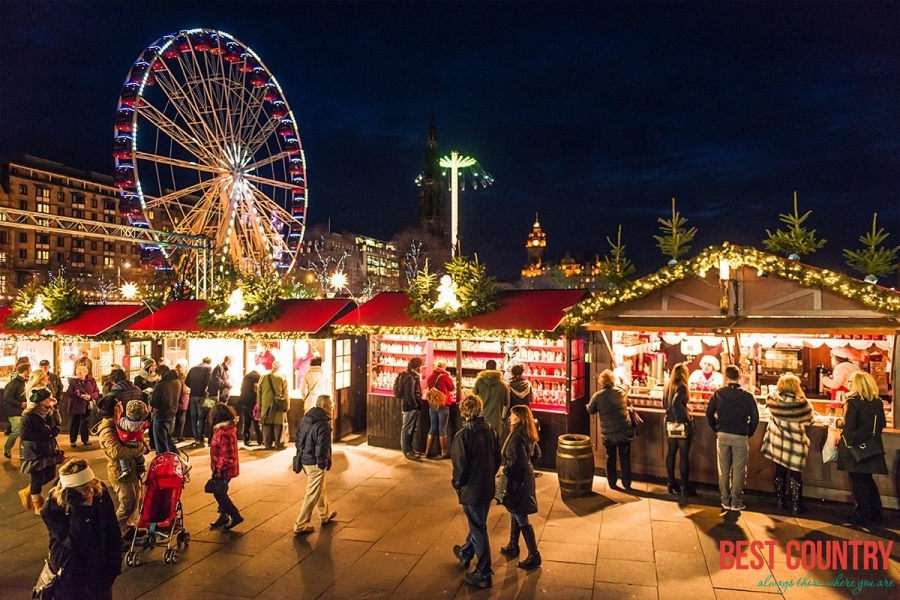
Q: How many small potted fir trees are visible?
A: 4